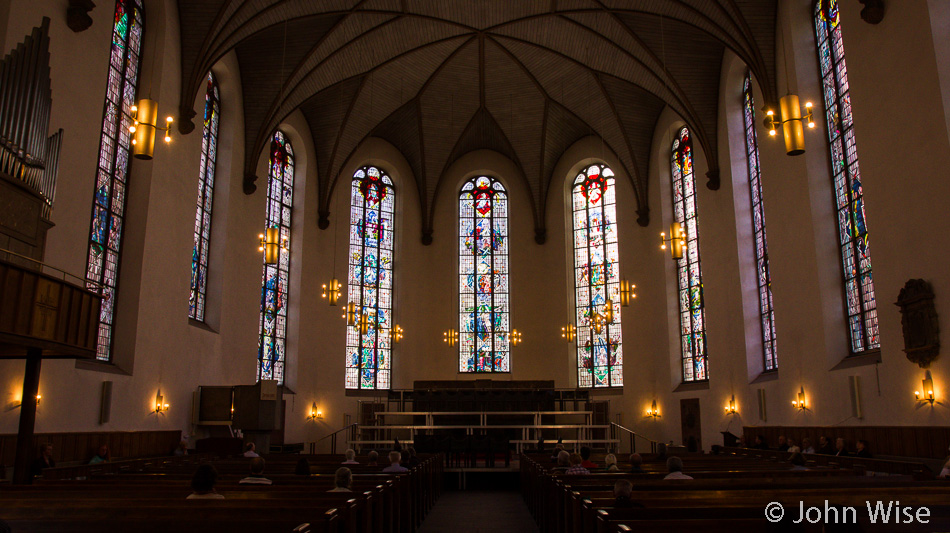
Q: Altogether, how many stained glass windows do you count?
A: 9